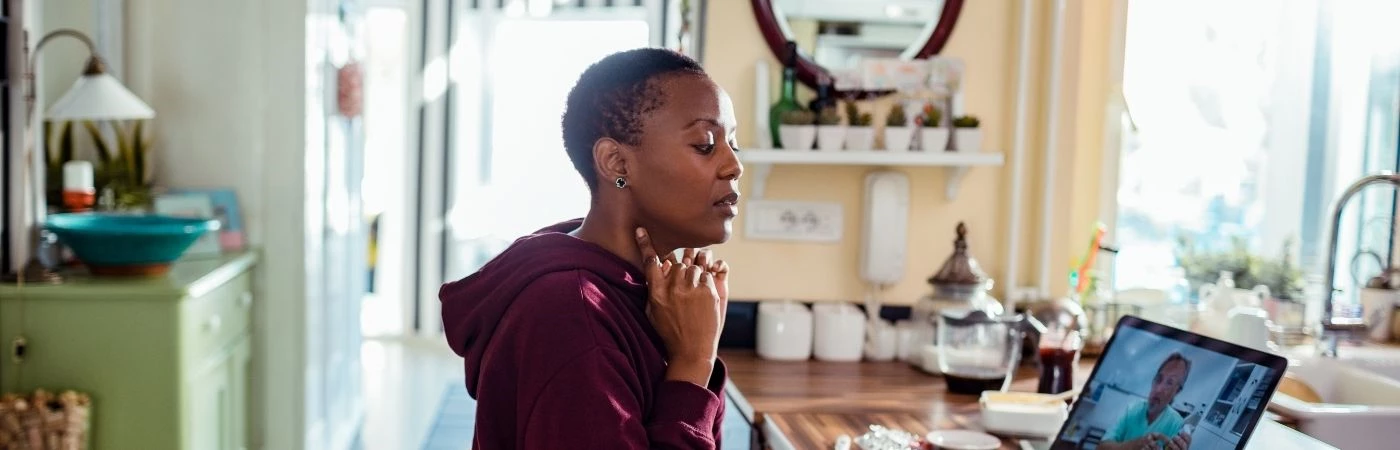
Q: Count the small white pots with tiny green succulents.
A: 6